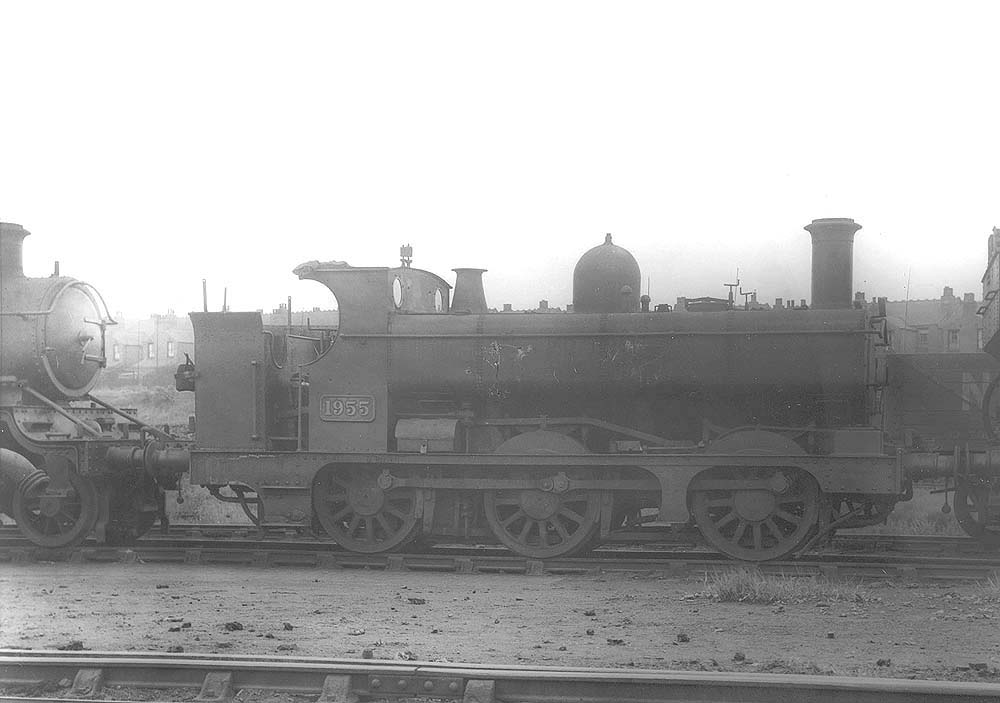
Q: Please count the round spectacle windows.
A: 2